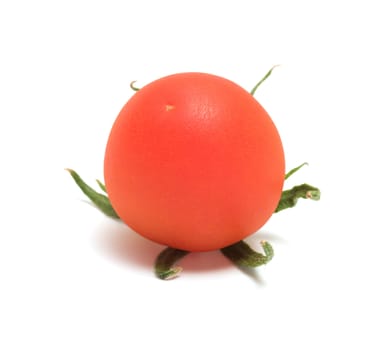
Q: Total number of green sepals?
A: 8